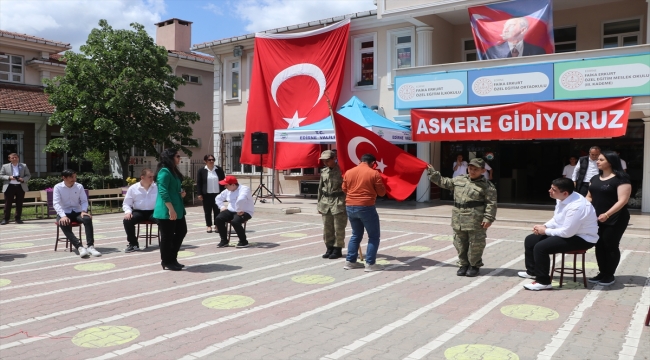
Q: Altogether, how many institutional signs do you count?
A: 3